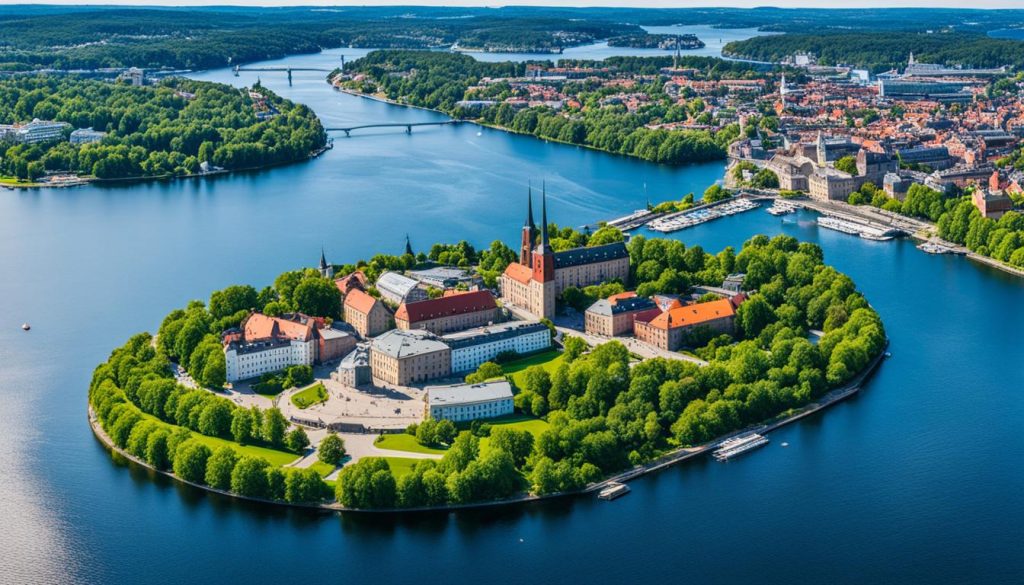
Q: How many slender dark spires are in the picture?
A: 4